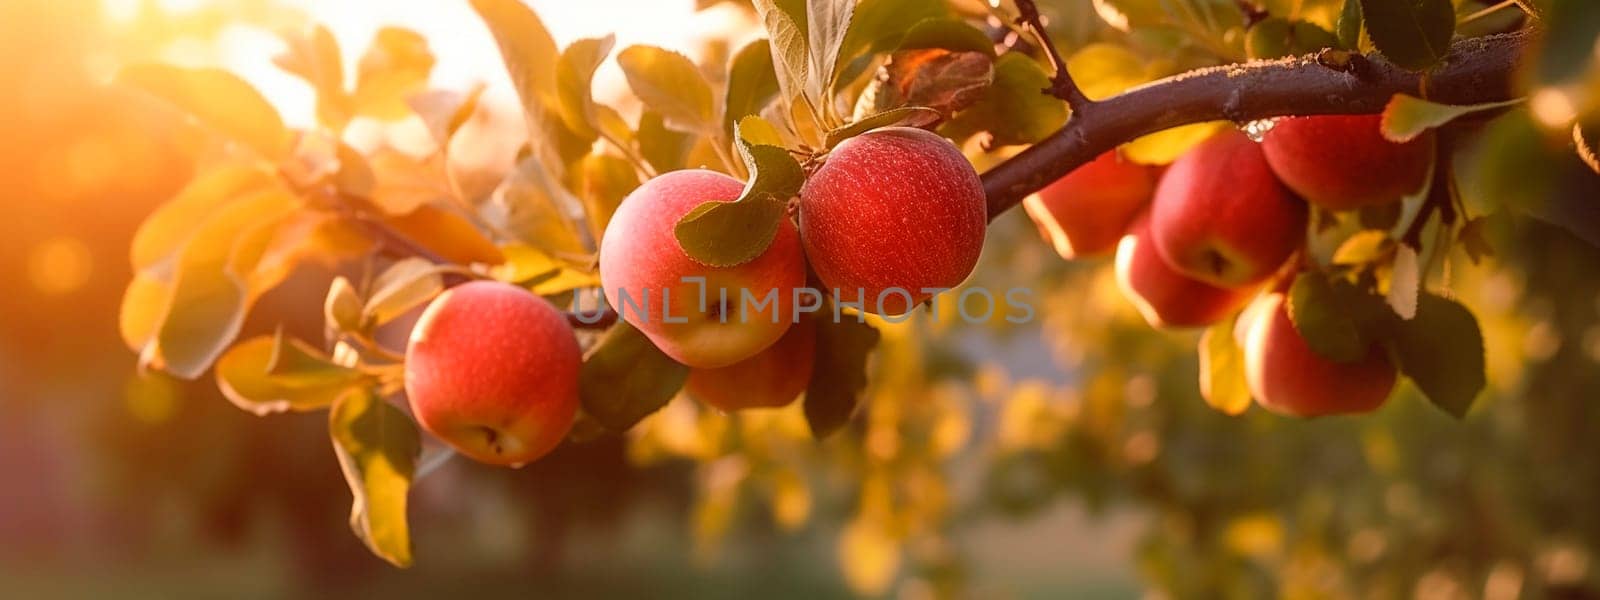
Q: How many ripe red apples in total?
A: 9